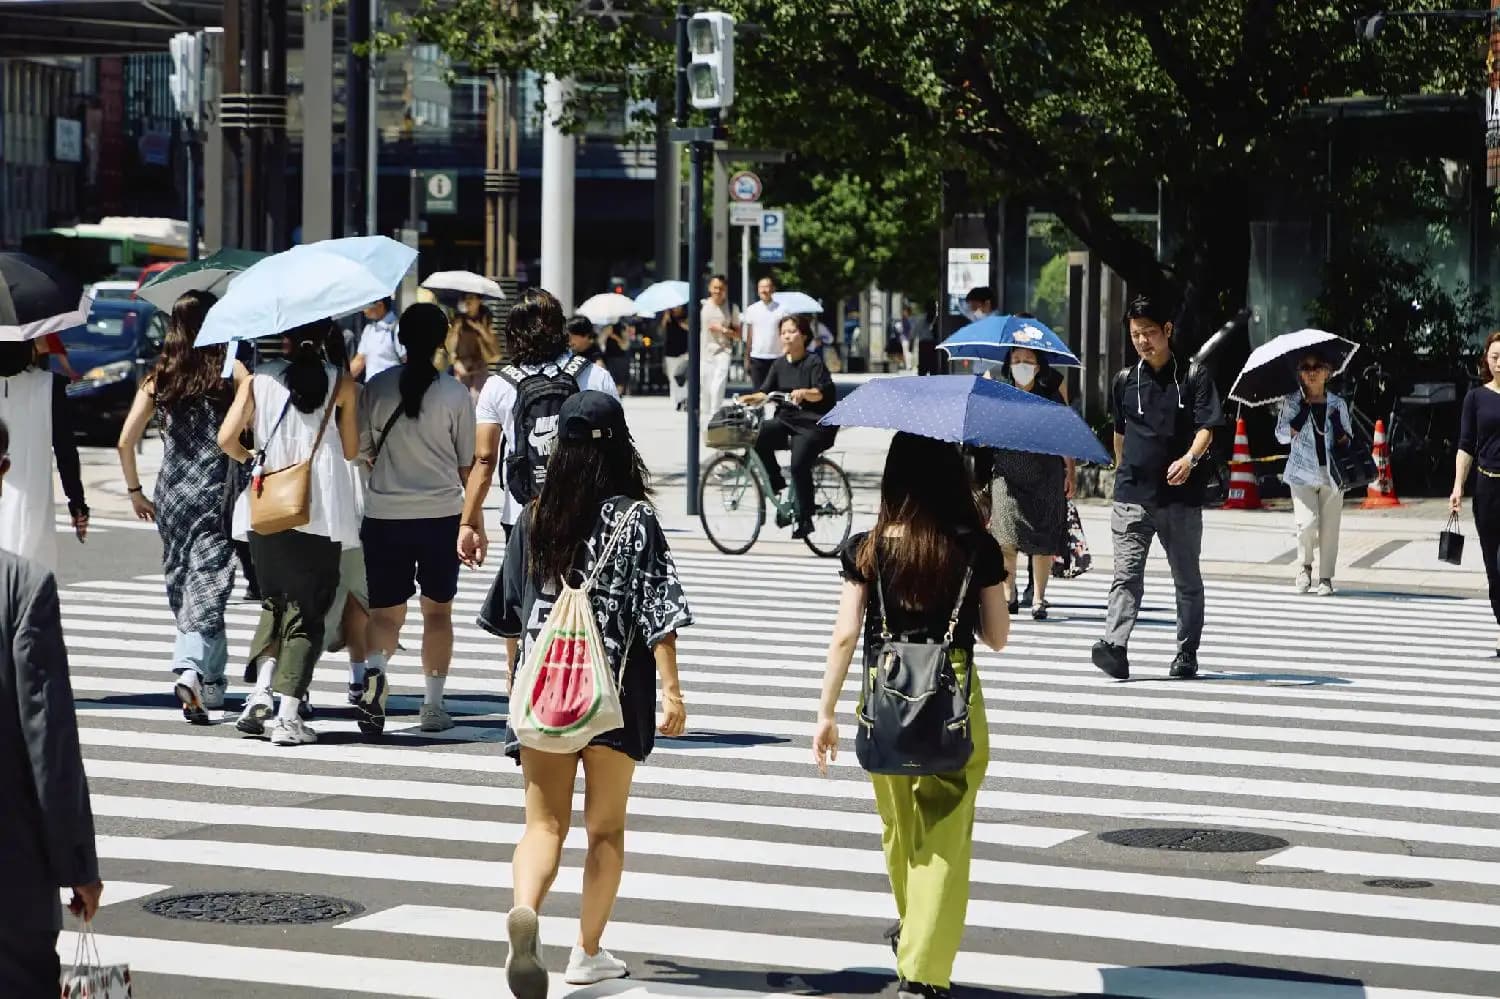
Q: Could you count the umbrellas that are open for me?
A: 10